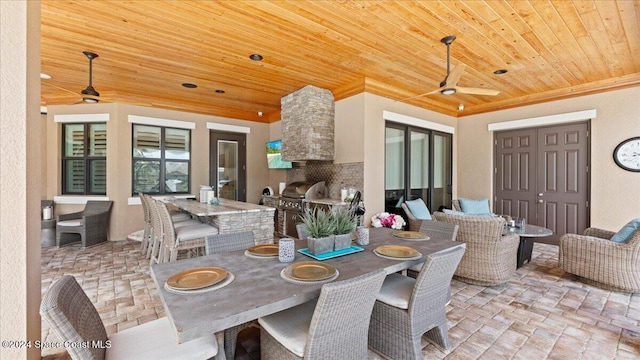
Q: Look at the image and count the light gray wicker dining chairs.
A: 6